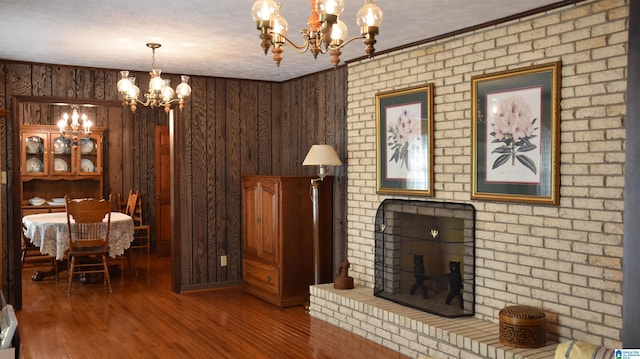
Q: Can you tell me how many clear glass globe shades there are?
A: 10